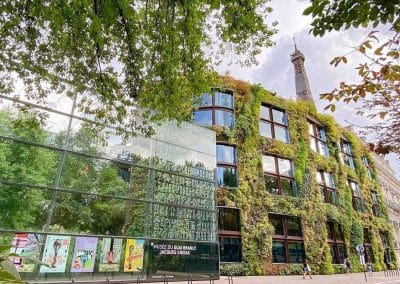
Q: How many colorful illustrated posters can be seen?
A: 5